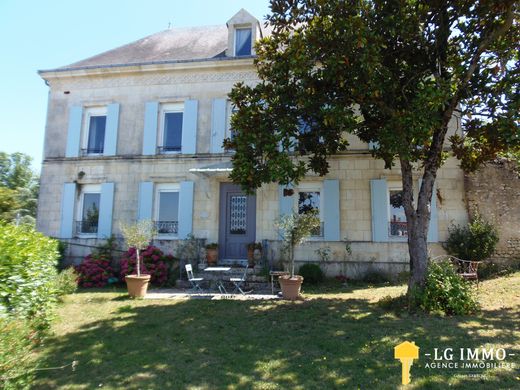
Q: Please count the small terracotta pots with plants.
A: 2